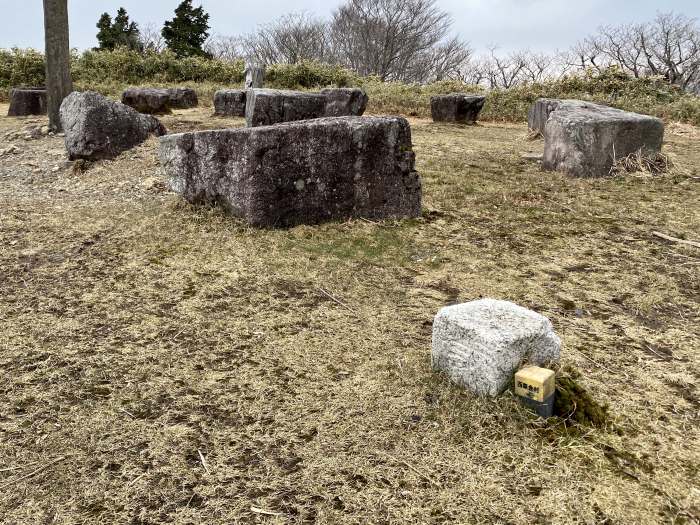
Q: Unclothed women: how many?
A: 0